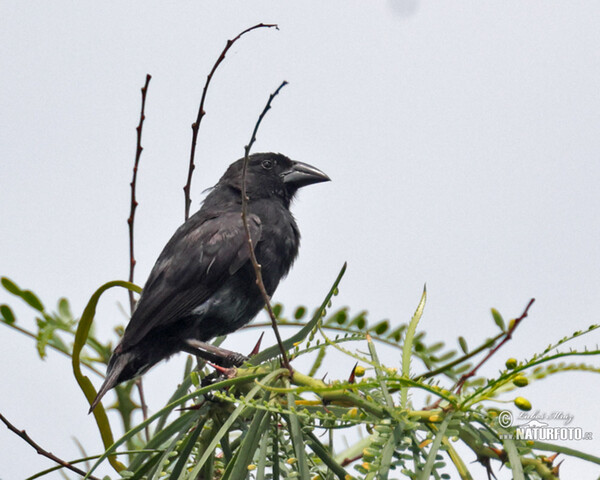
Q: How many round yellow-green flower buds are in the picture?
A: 4